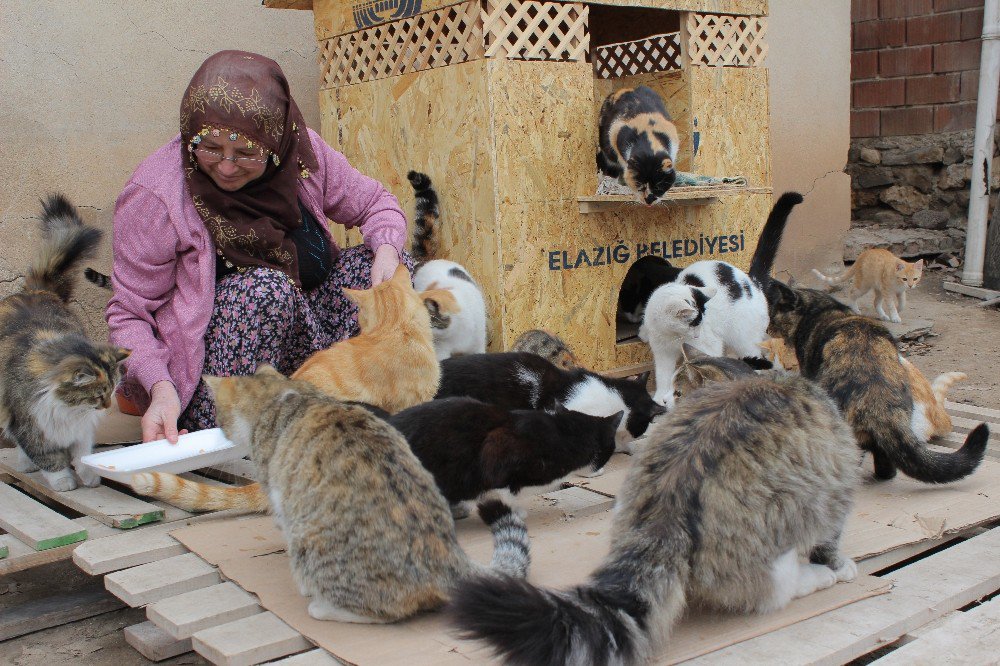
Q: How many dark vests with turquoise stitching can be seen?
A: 1